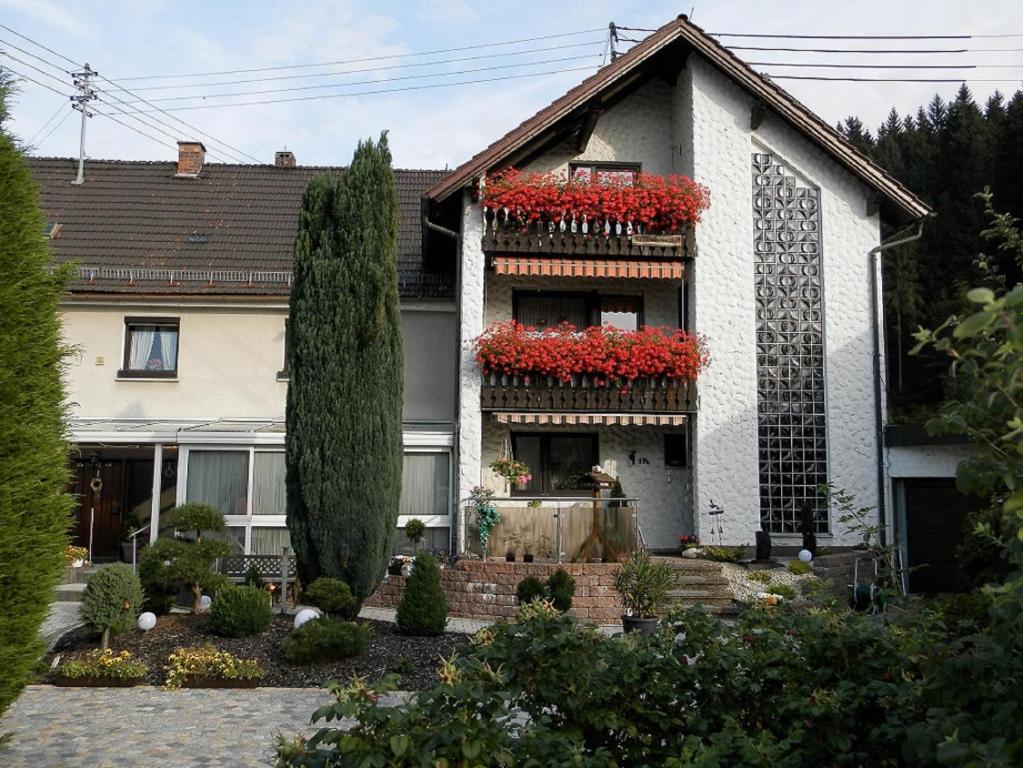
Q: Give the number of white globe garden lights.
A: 4